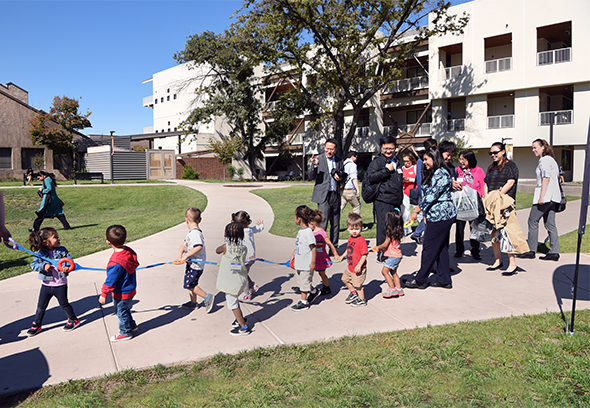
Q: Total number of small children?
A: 9